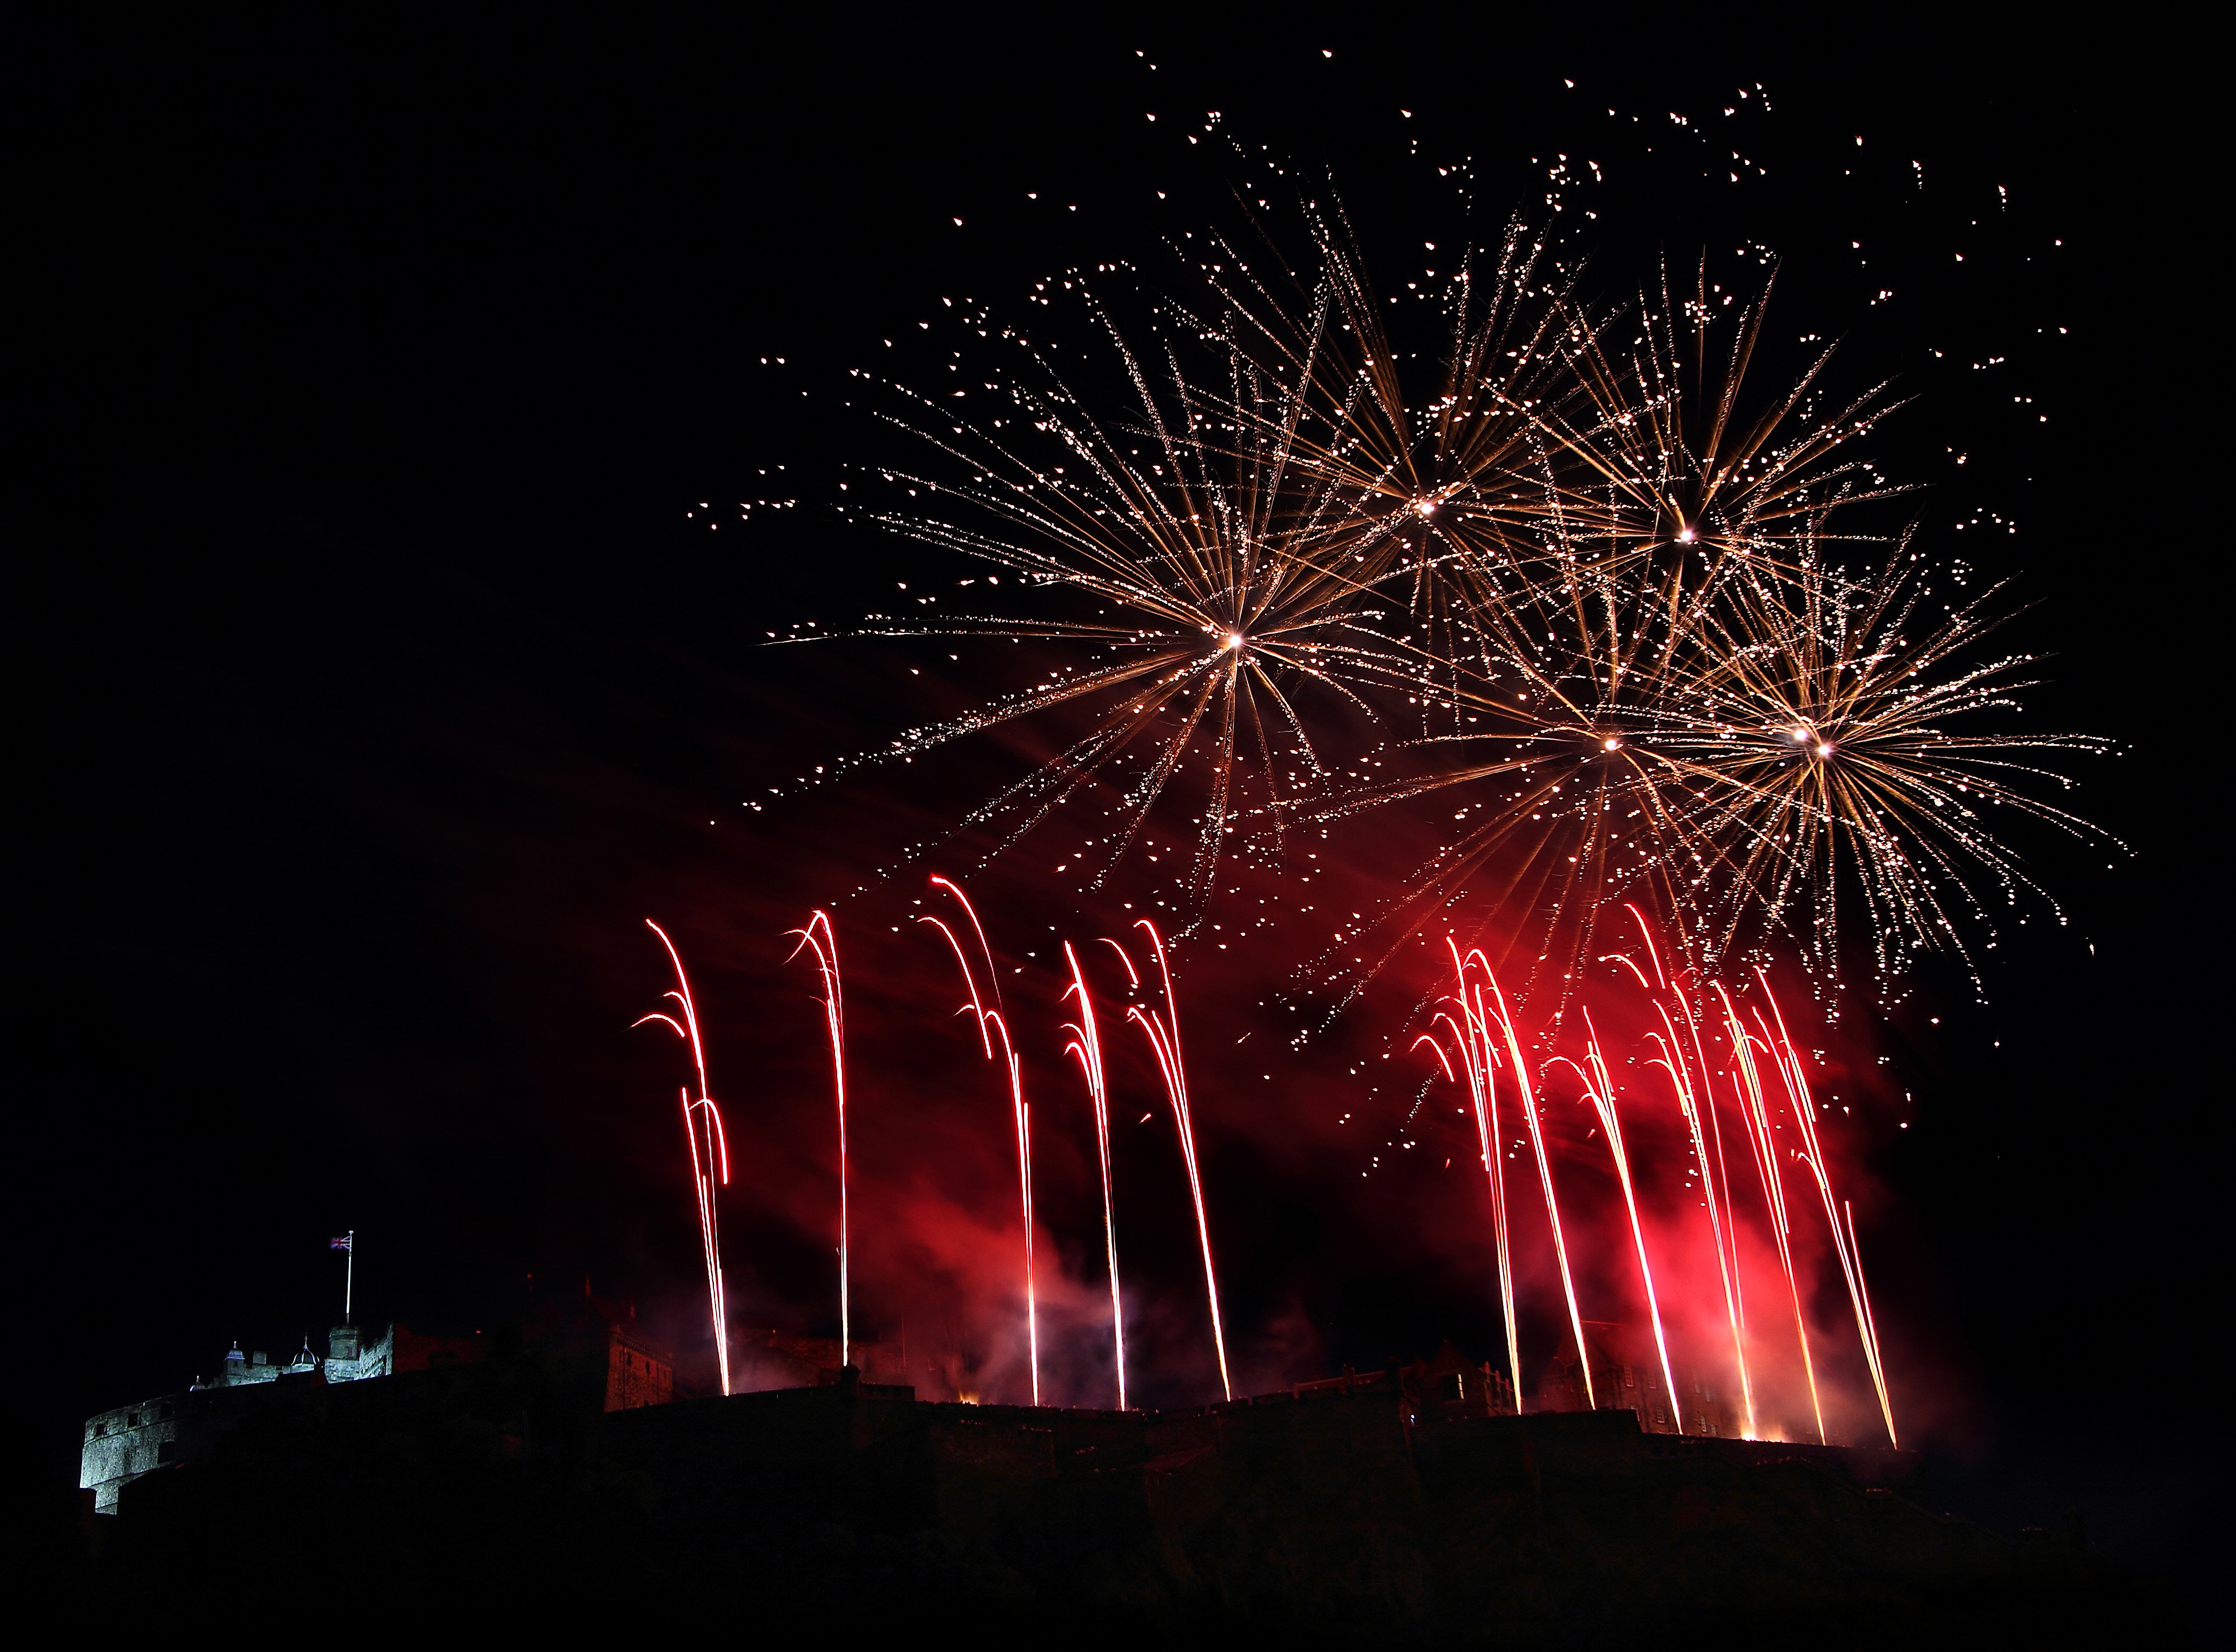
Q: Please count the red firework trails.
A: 11